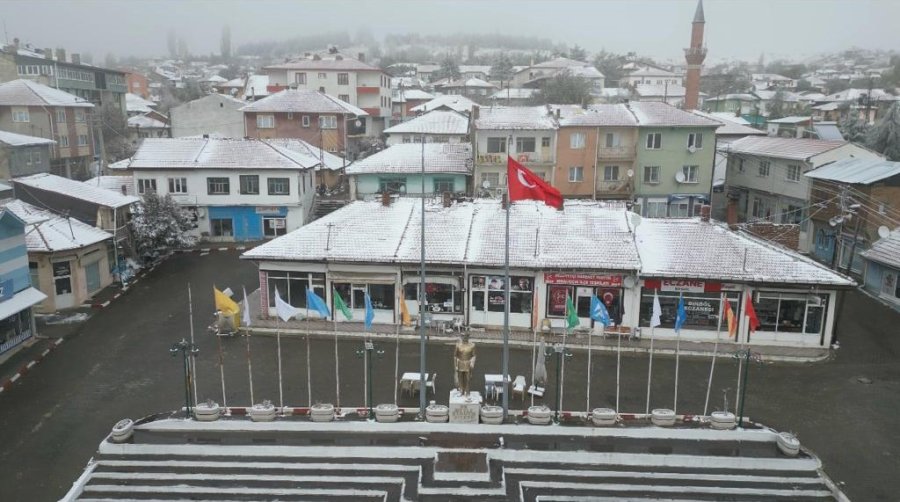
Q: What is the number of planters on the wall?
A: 12